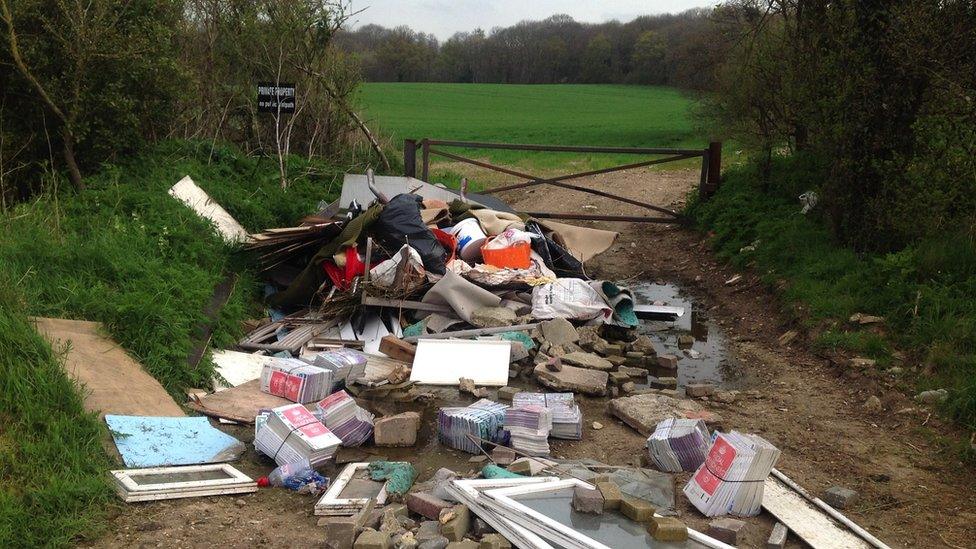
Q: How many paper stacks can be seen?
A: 9